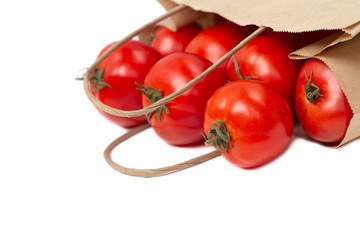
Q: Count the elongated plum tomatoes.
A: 0